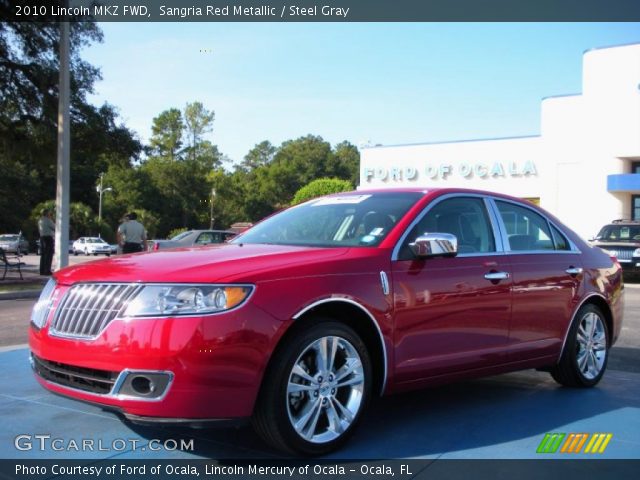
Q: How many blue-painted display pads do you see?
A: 1